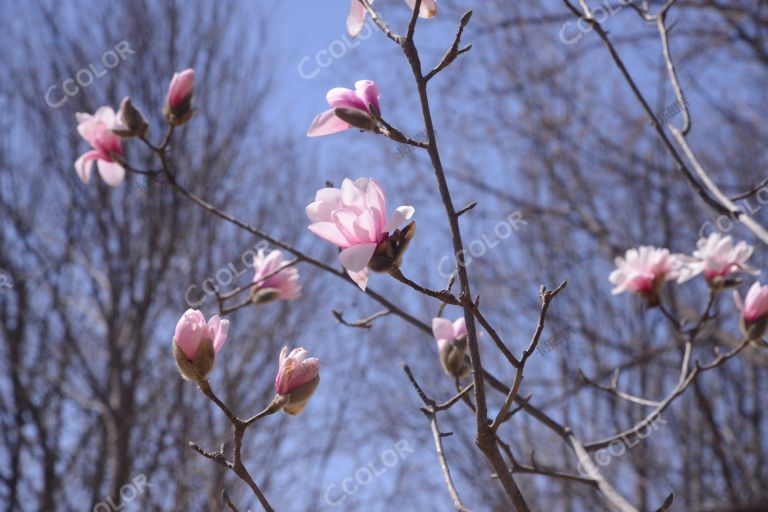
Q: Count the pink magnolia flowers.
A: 12